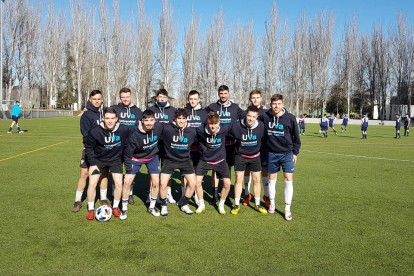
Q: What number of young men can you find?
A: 12